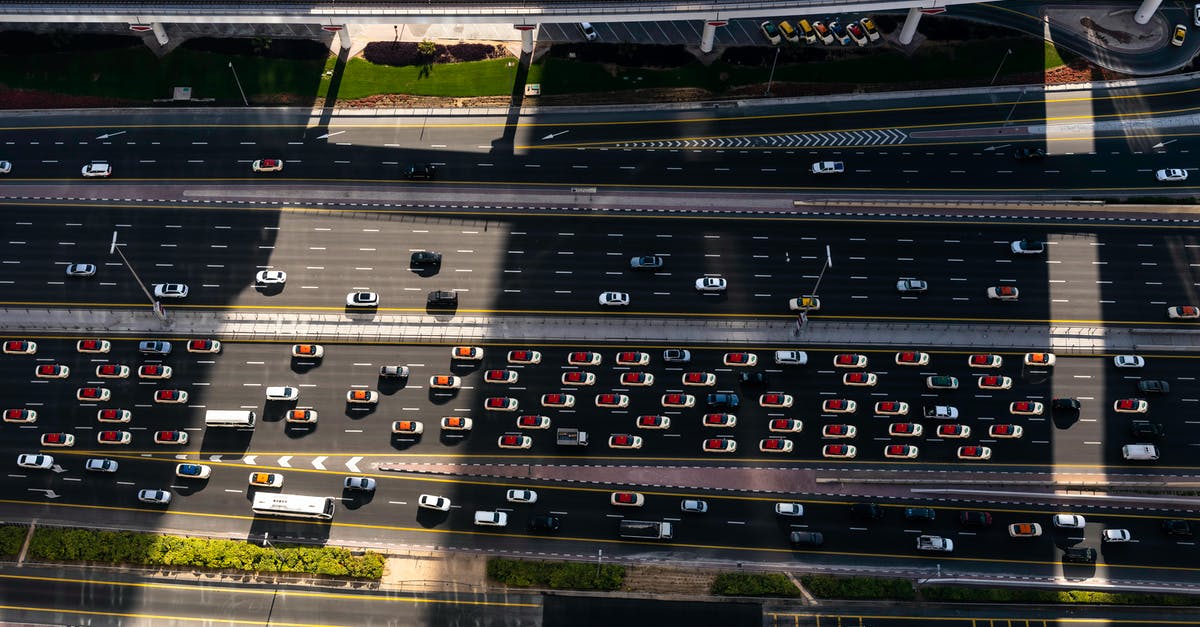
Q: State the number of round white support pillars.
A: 6